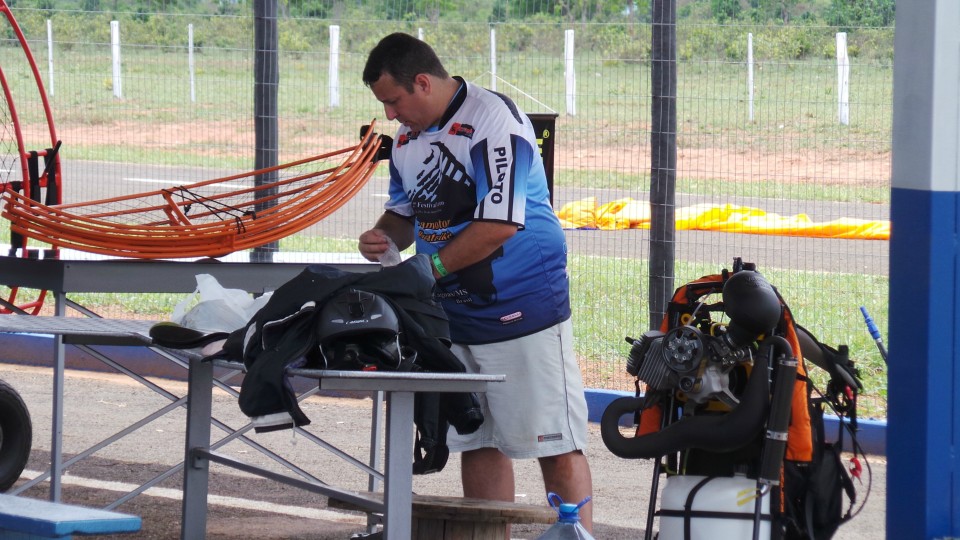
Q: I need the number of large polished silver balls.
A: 0